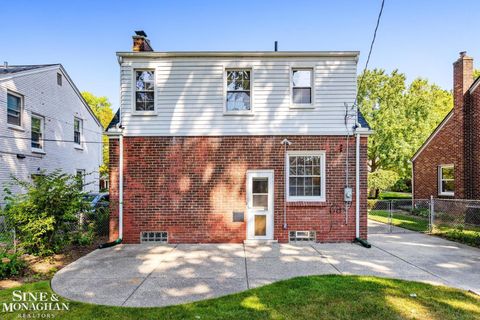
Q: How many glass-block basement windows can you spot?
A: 2